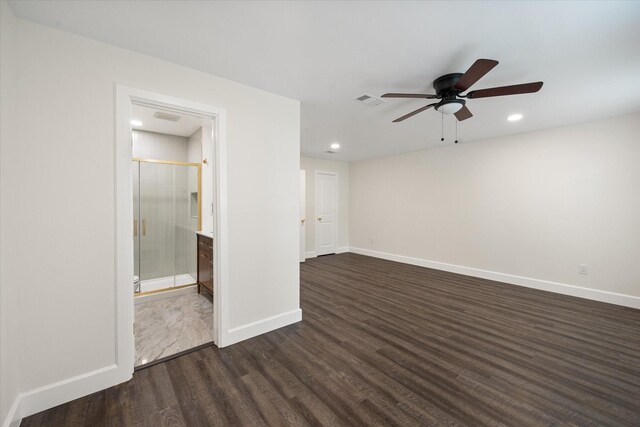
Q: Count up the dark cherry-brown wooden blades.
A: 5